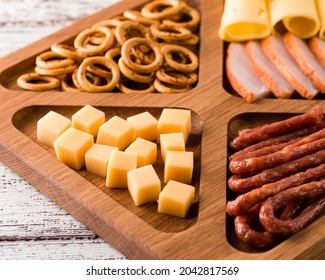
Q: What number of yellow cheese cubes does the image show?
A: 13